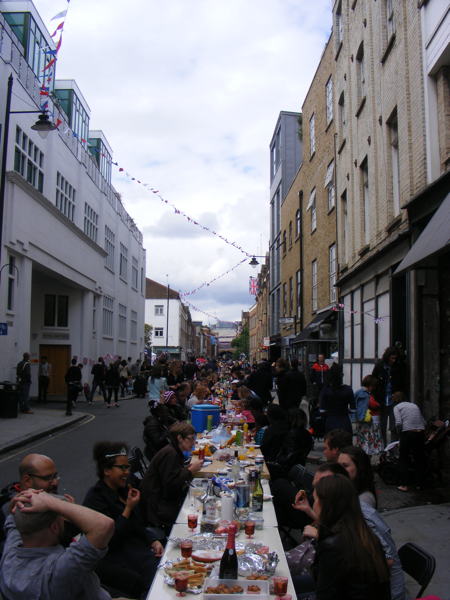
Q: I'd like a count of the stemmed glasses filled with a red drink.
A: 5